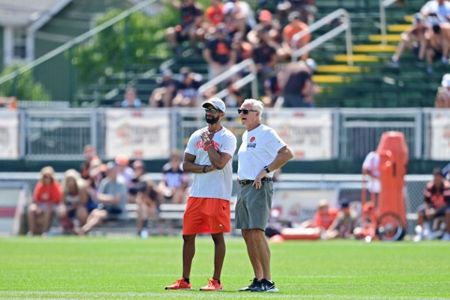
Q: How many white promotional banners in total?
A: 4